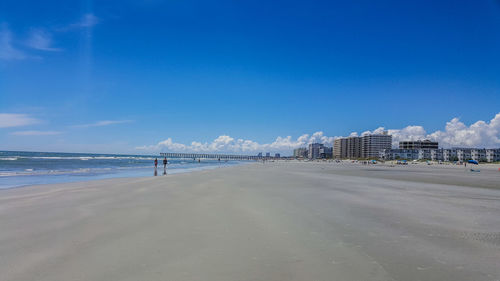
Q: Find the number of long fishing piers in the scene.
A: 1